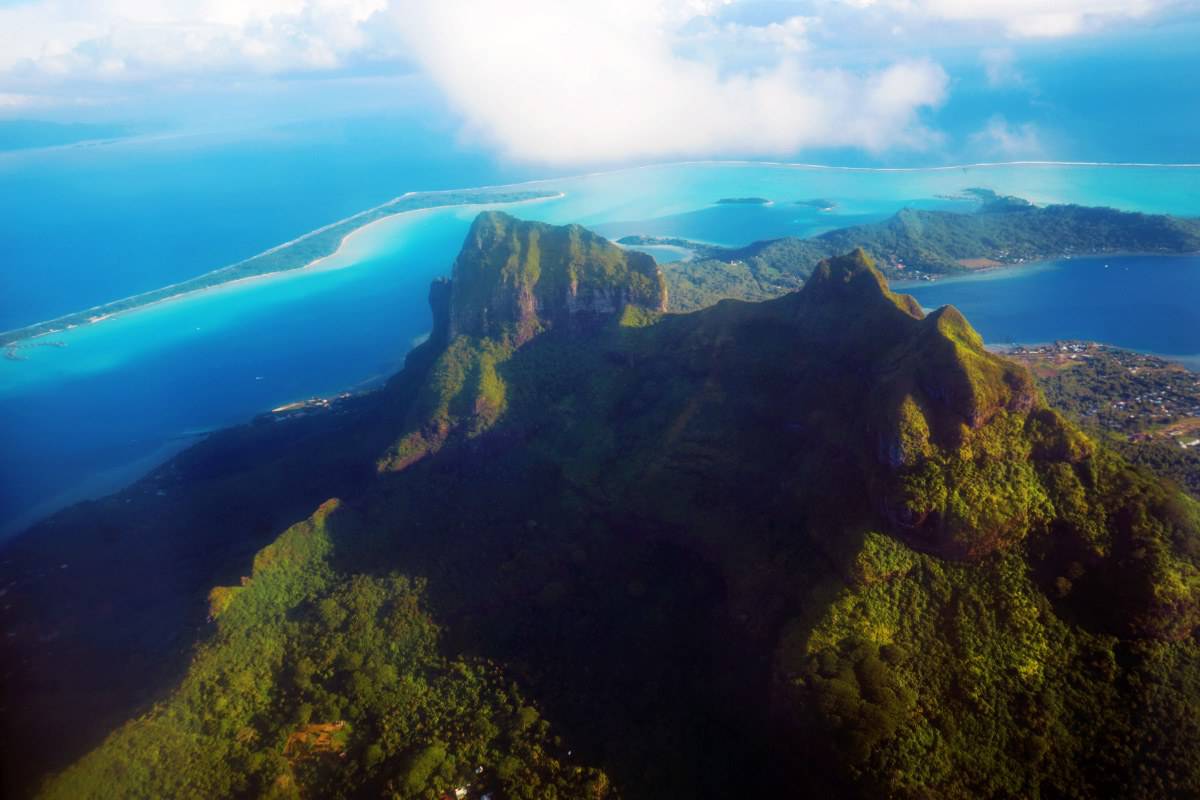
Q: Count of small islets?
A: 2